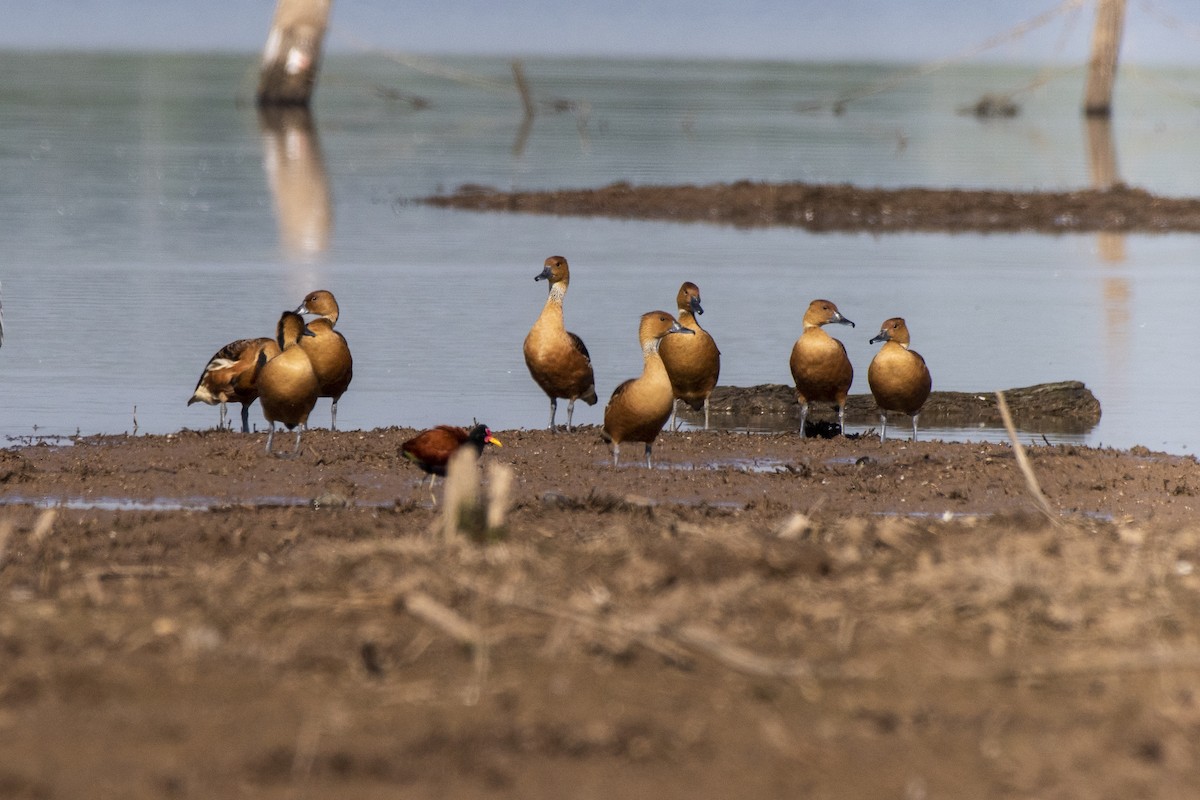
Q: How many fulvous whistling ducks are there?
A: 8